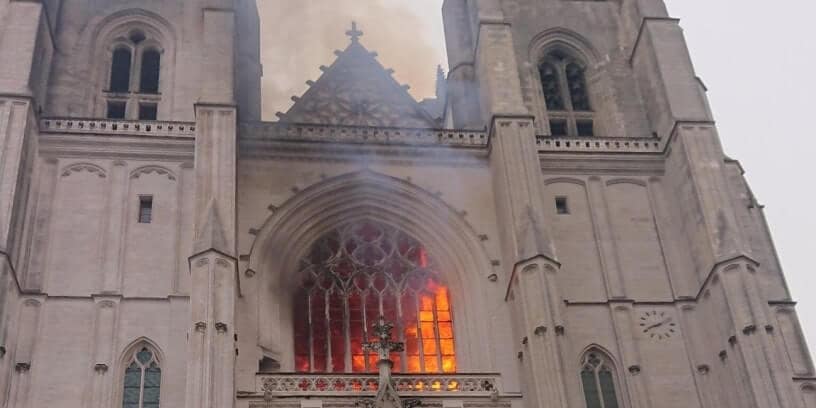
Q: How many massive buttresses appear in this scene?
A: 4